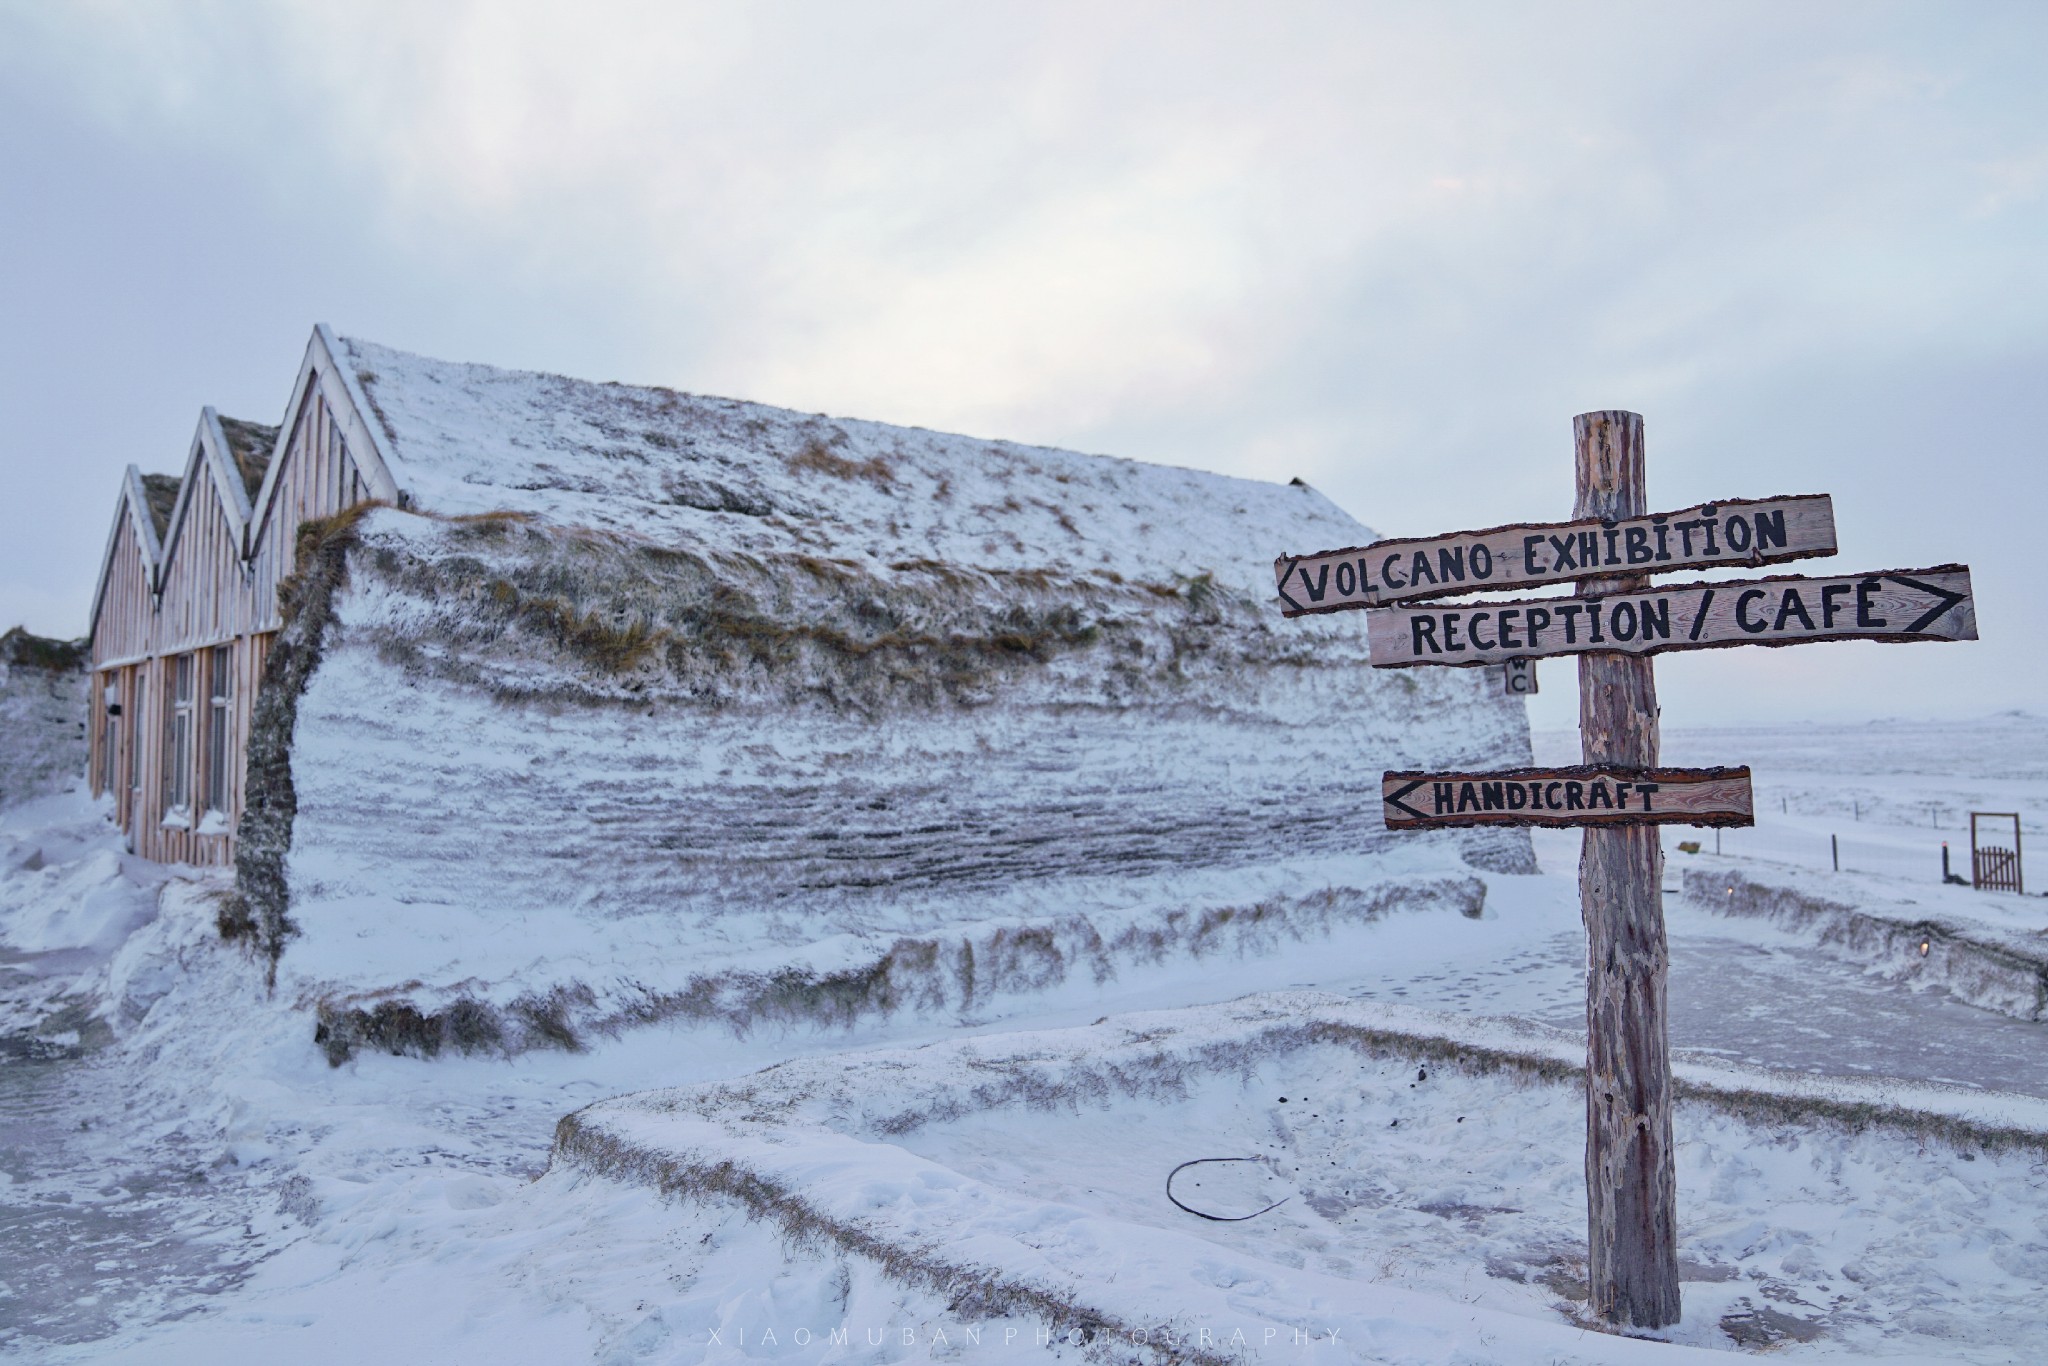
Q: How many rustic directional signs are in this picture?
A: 3